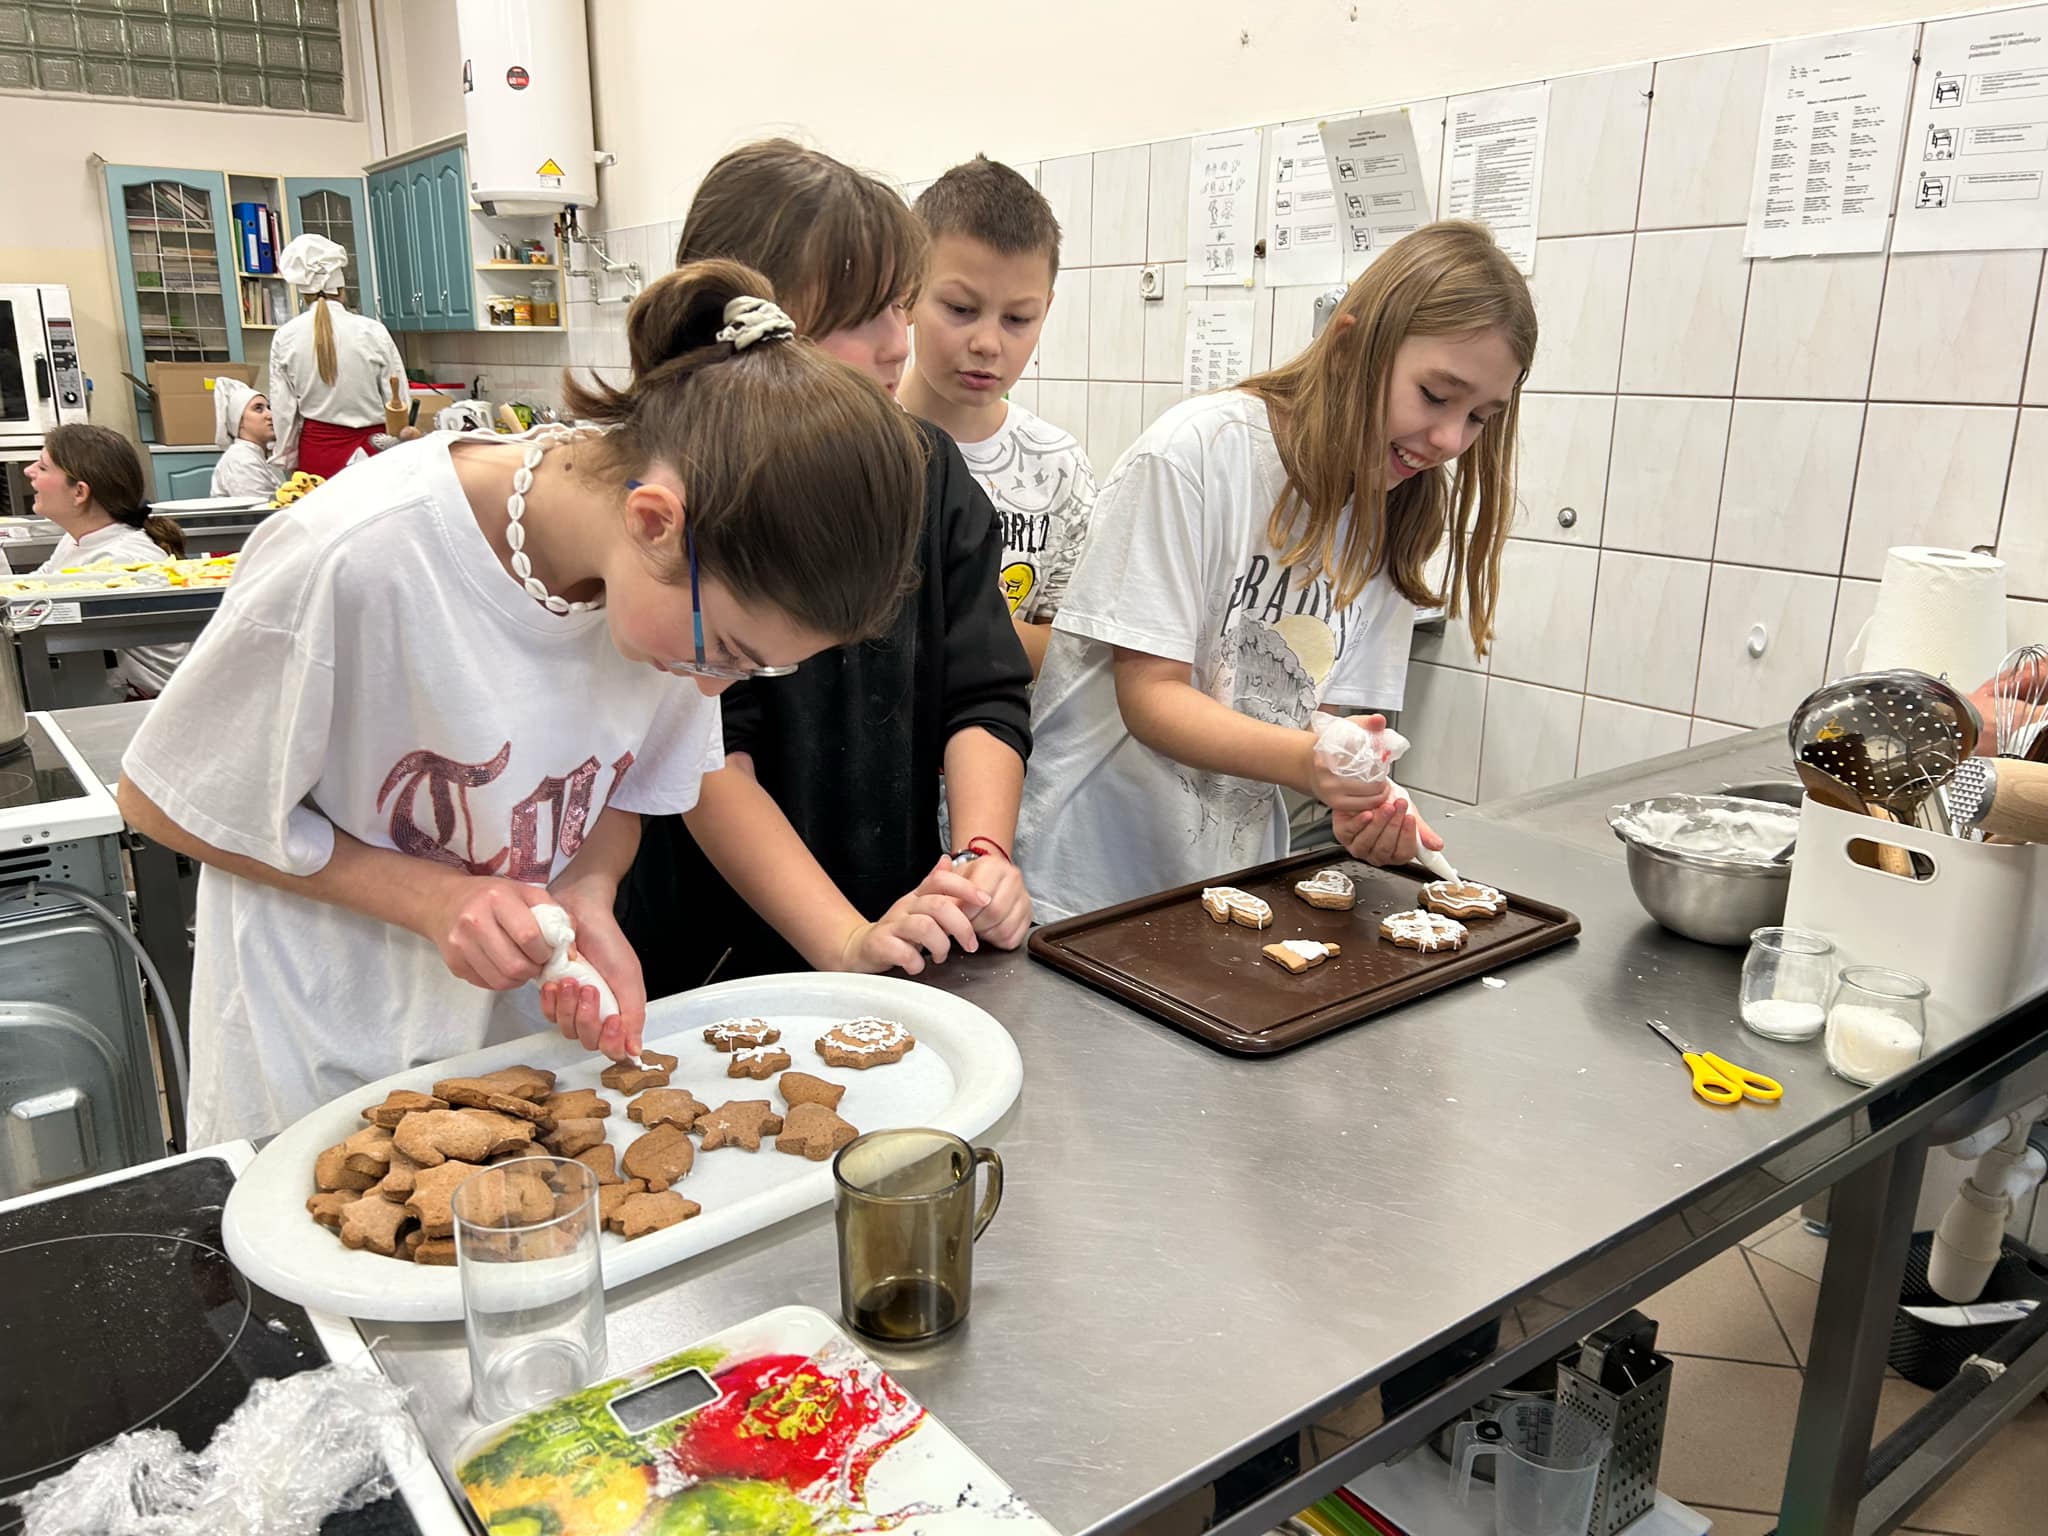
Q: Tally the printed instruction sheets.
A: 7